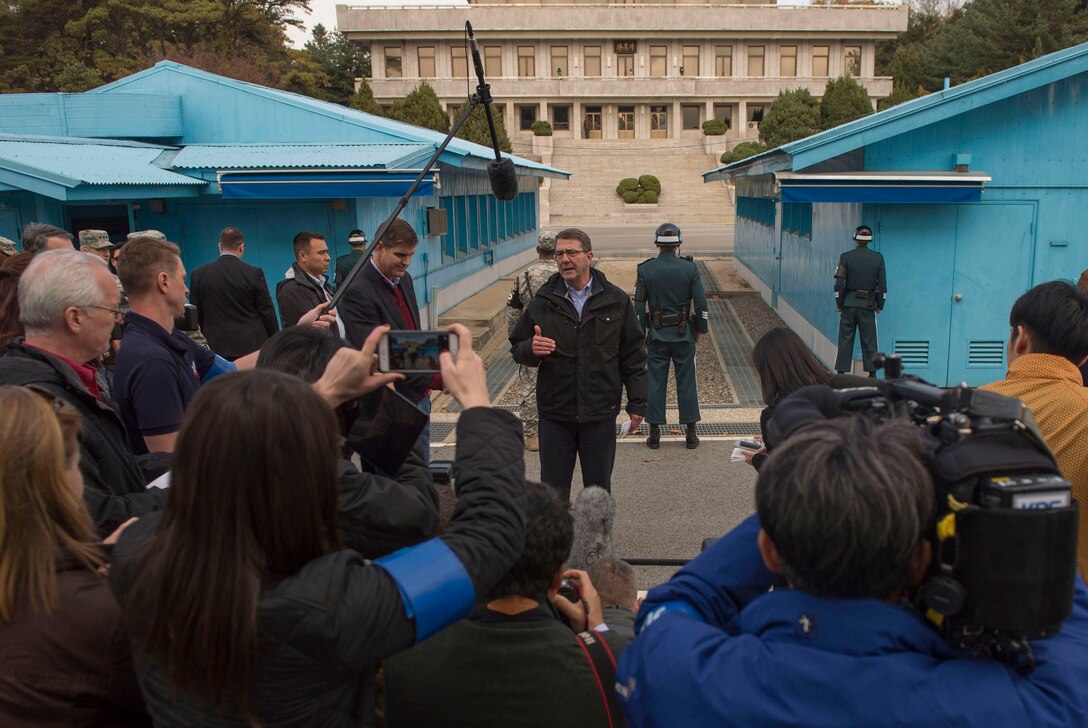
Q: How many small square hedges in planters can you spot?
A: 2